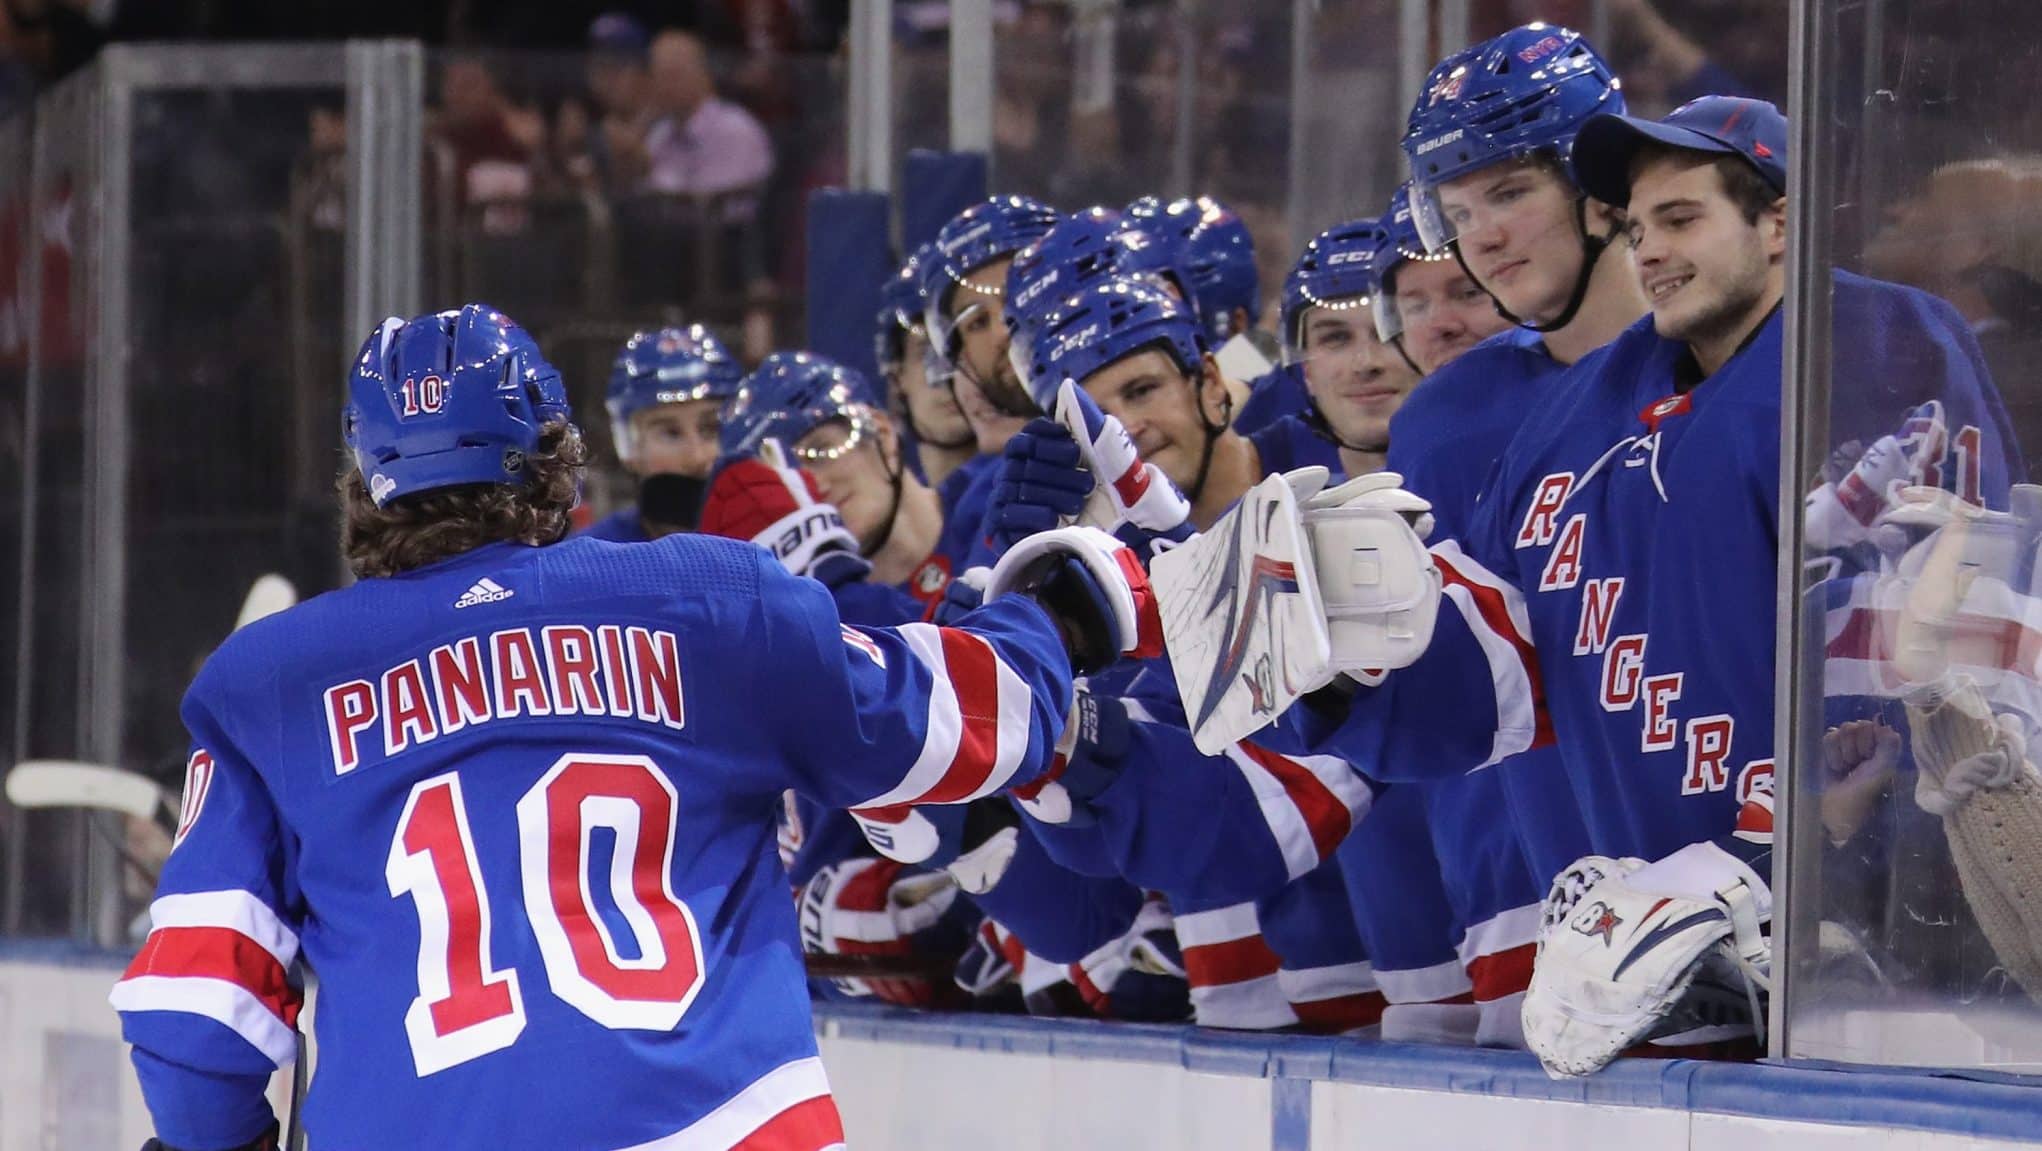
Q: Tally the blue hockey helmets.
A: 11